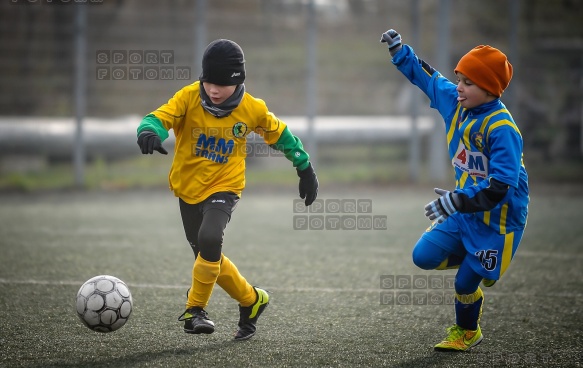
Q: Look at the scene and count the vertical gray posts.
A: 6